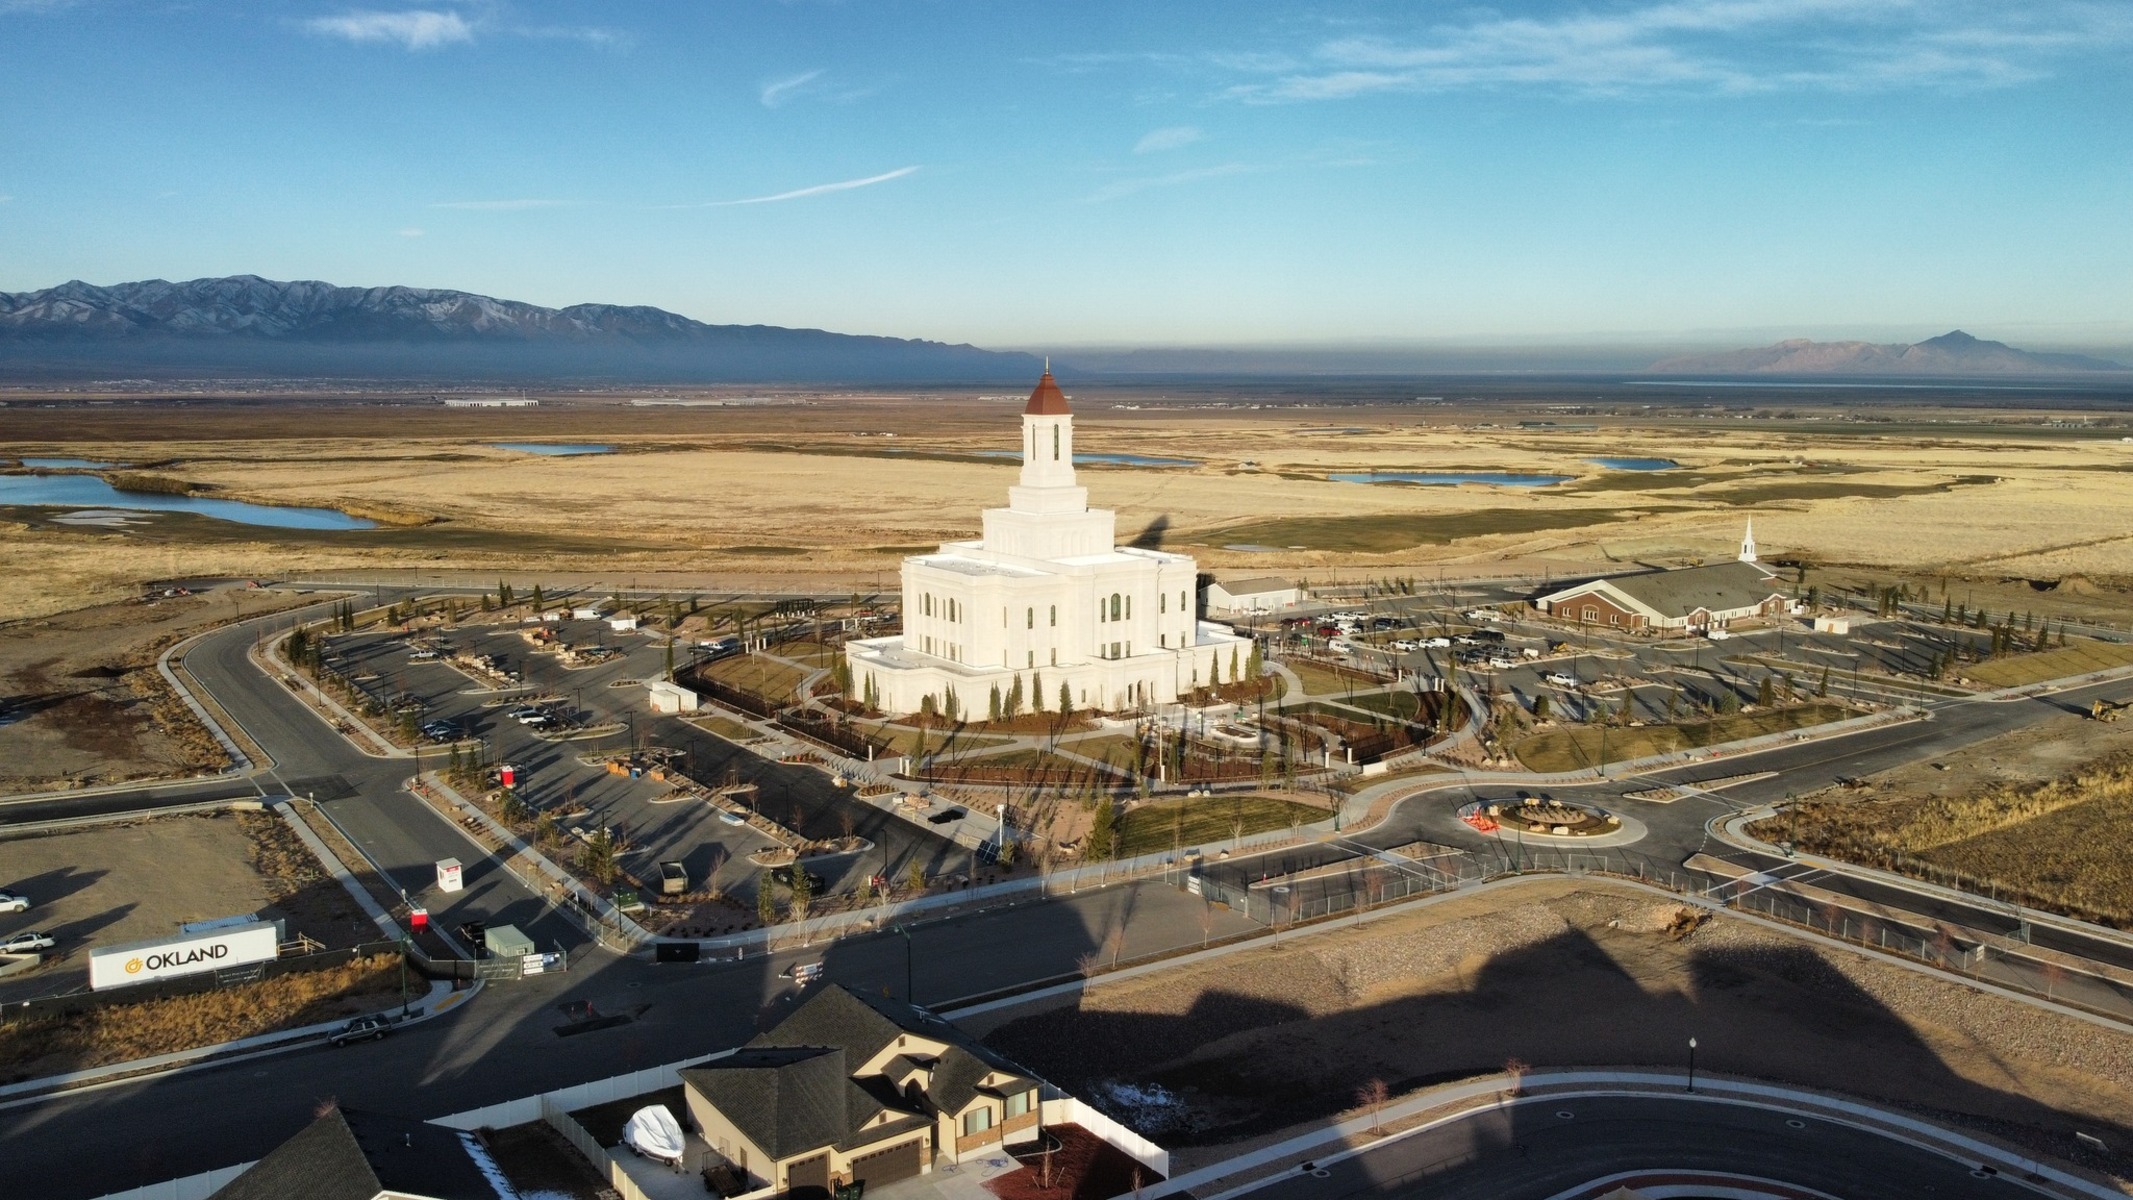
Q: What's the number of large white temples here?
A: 1